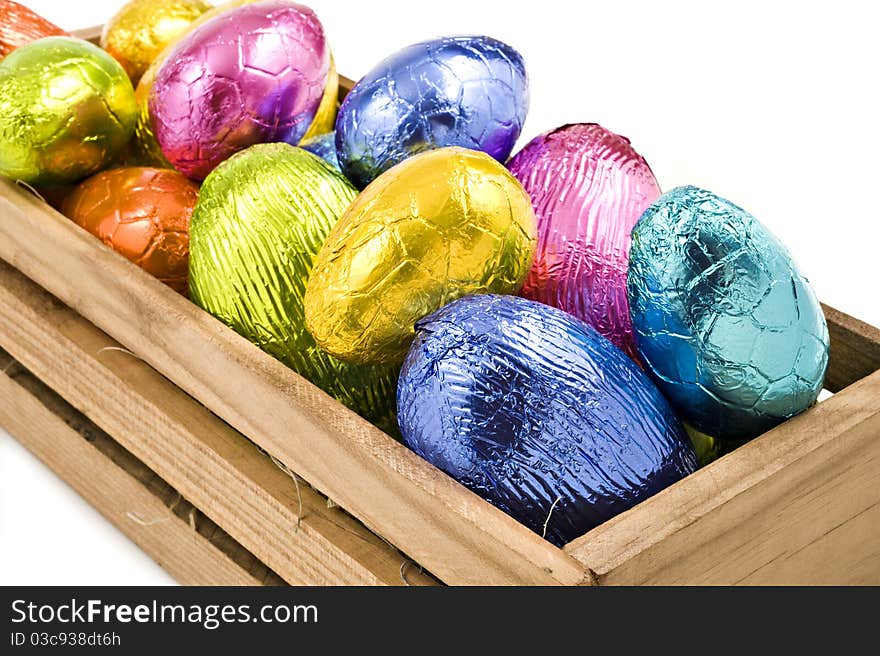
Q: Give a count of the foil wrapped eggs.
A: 14